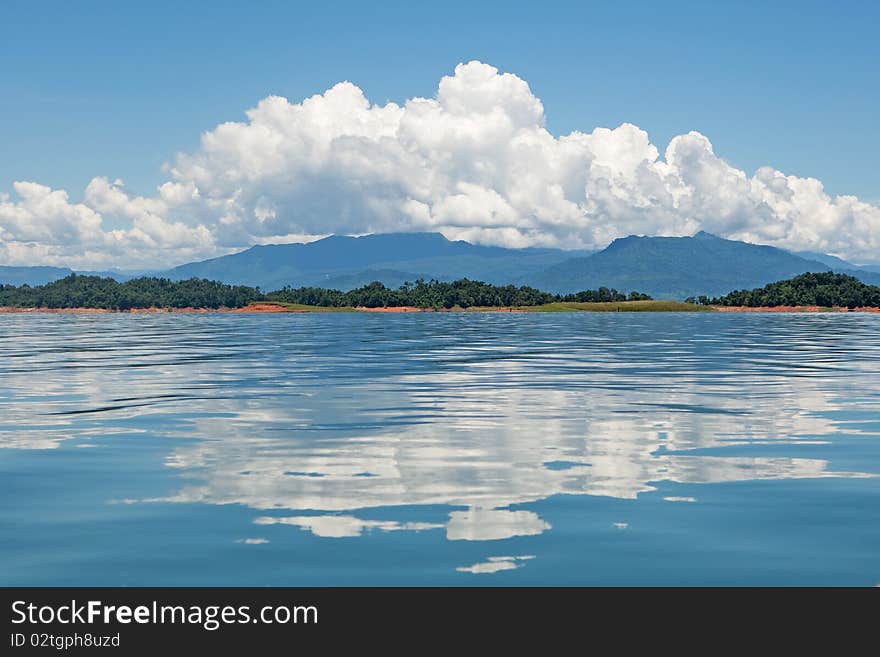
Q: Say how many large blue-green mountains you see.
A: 2